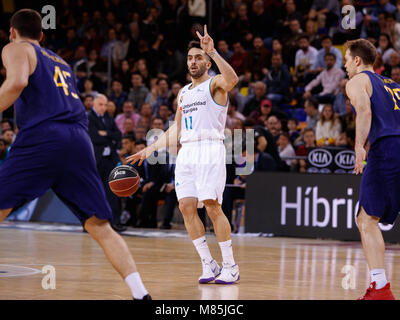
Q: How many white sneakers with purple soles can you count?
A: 2